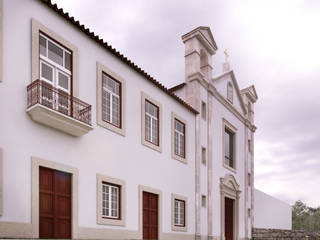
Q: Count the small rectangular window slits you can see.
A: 6